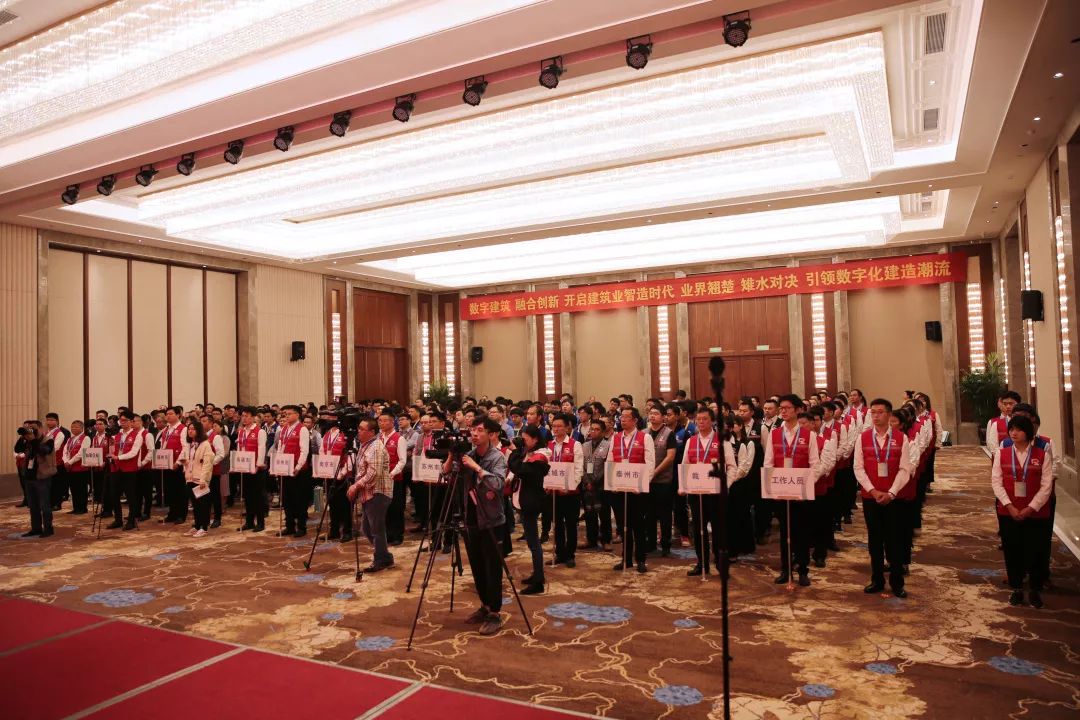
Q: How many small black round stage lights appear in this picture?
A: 12